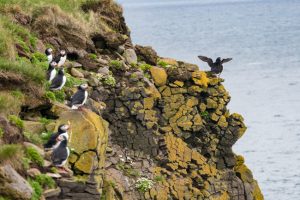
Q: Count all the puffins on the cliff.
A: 8